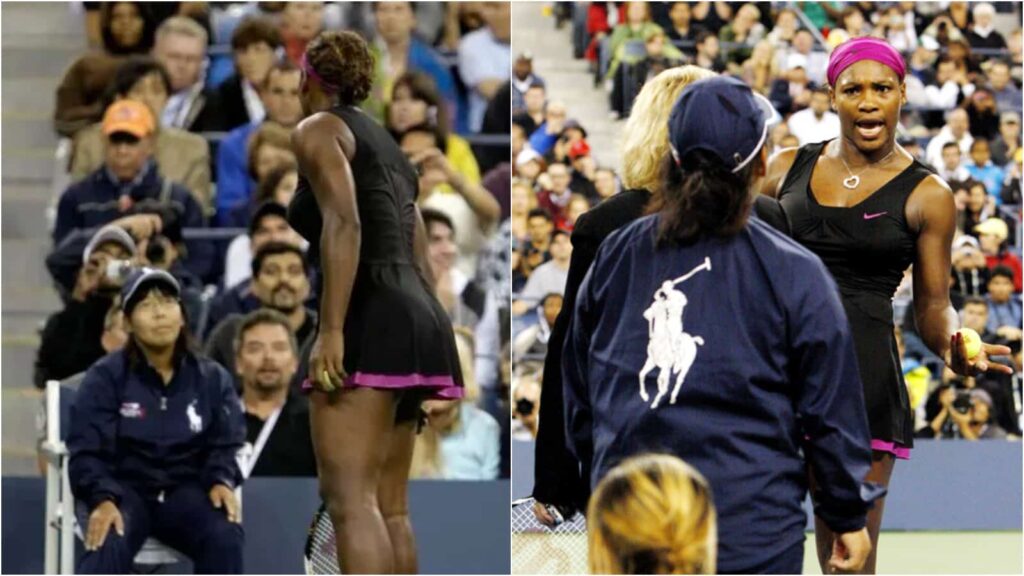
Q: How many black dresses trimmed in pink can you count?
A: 2